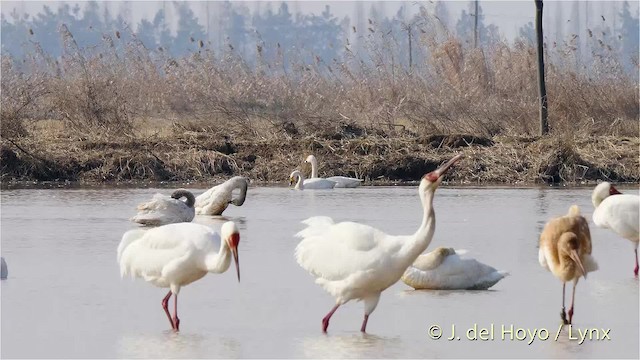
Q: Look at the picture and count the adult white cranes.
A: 3